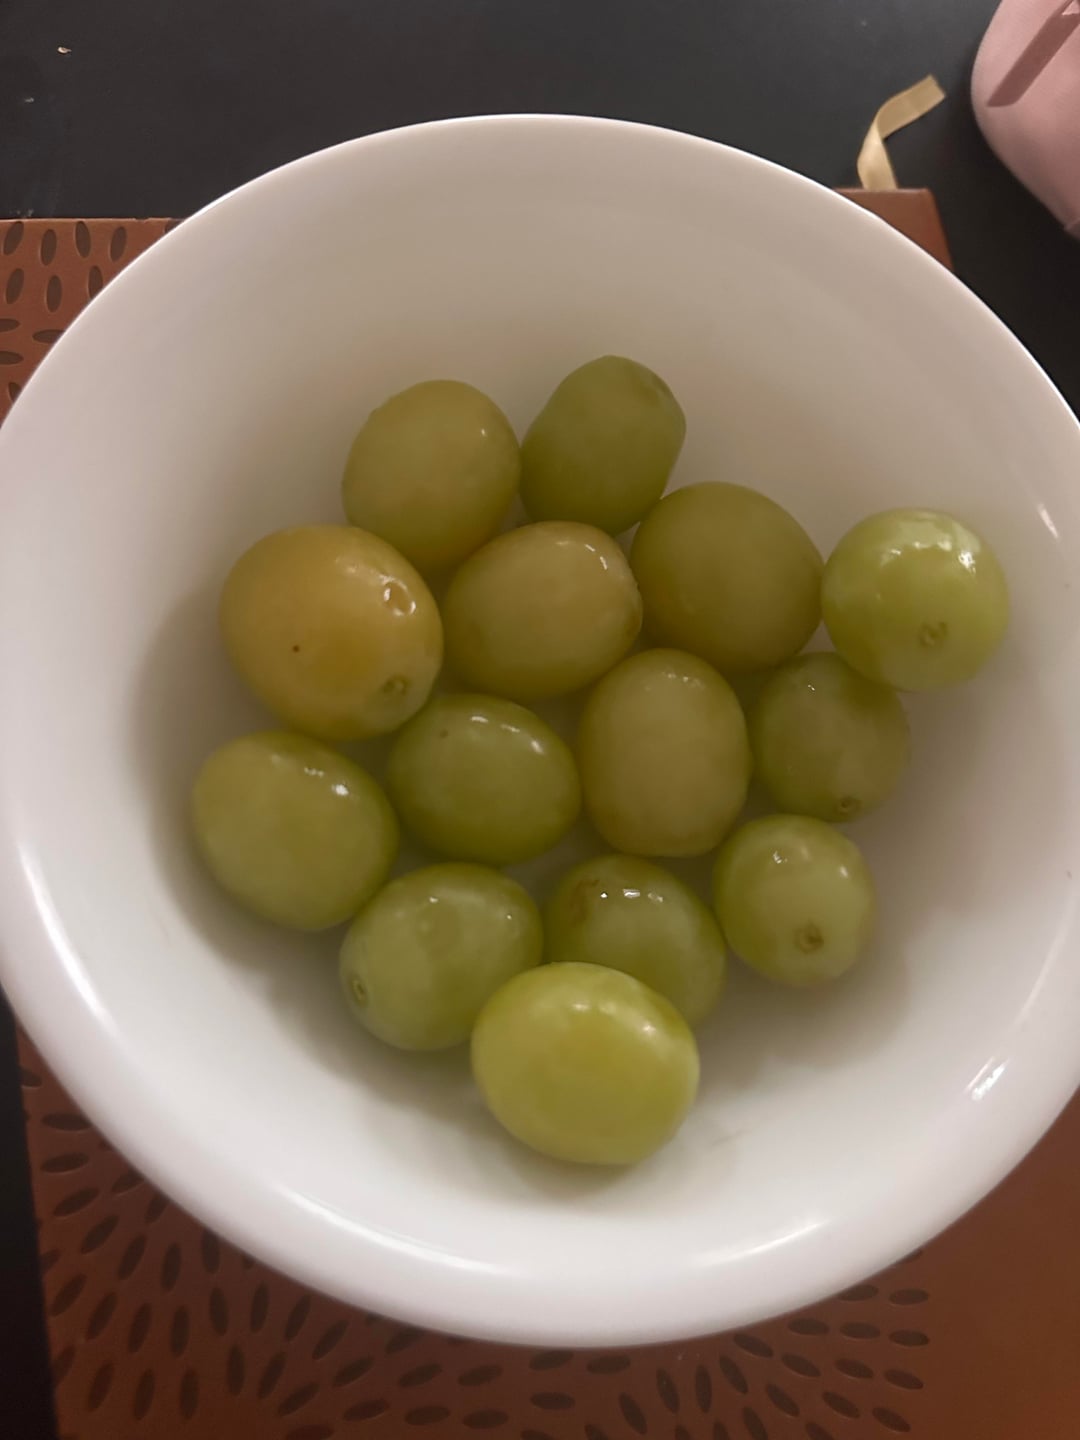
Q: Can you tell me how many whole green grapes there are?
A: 14